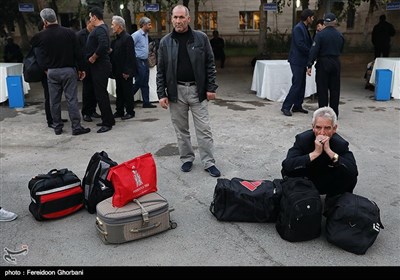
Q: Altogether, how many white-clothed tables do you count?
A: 4